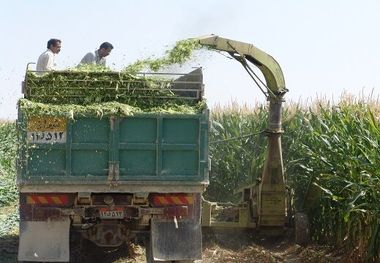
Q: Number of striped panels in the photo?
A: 2